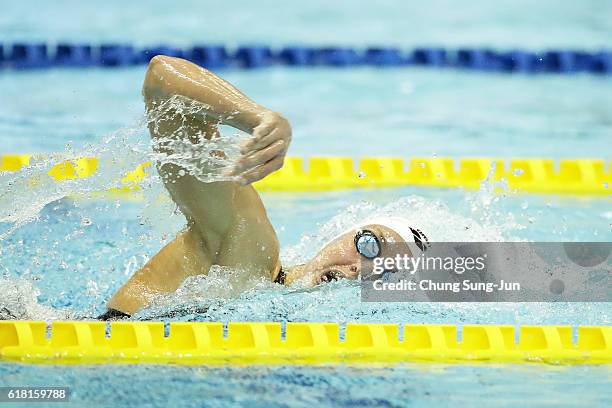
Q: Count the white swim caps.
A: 1